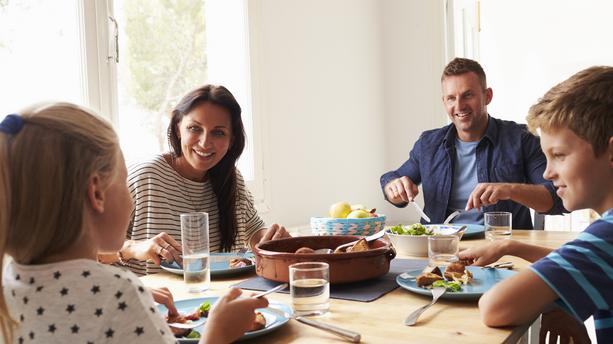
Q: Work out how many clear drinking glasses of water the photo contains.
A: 4